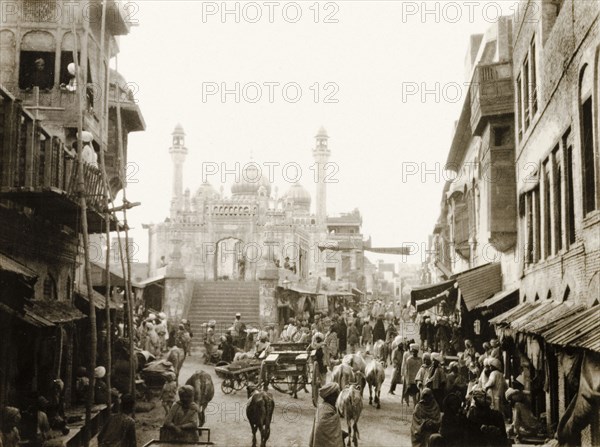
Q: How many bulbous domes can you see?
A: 3